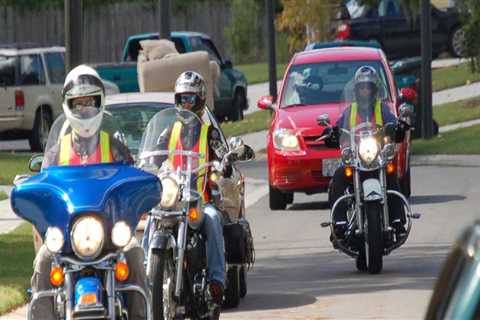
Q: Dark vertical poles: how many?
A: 4